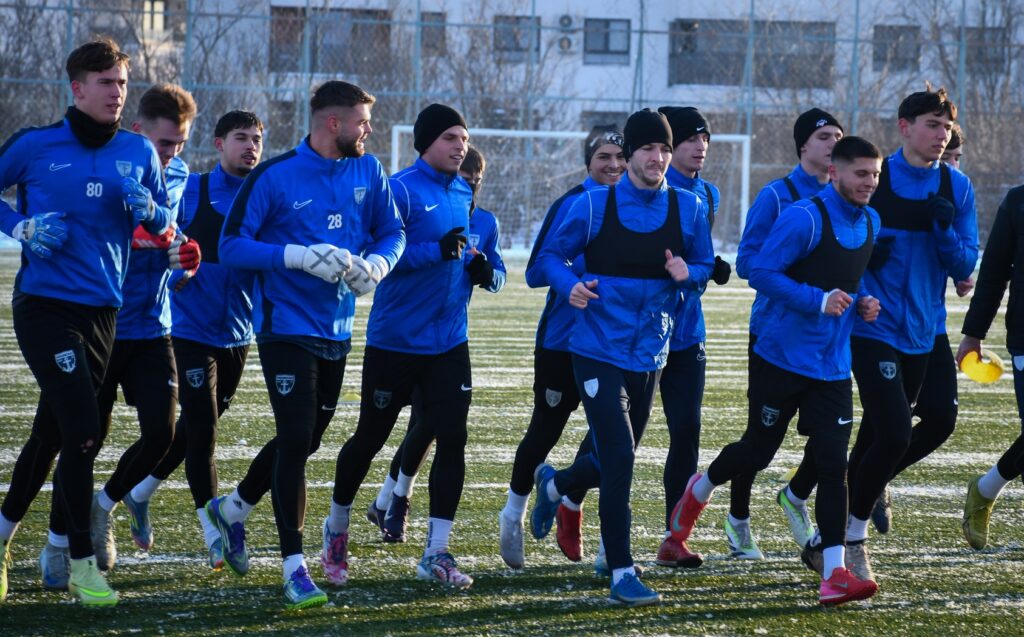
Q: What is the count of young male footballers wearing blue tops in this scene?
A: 13